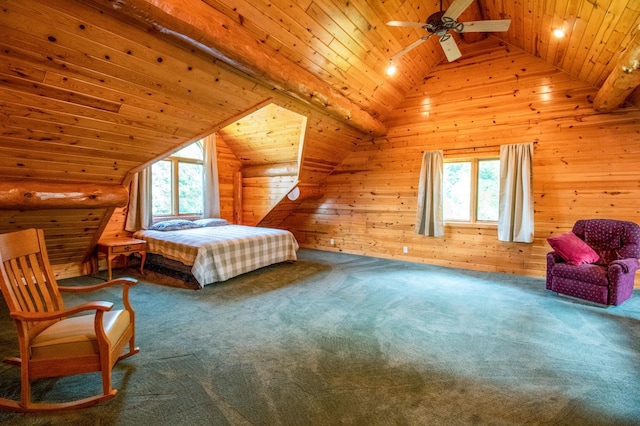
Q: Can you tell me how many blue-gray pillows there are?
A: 2